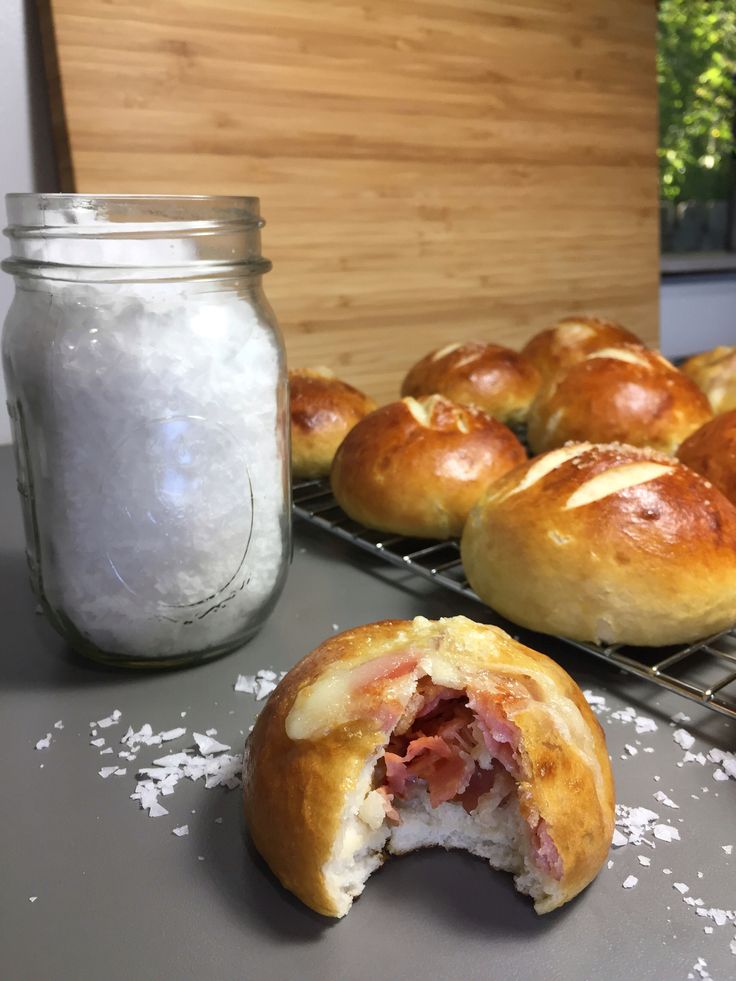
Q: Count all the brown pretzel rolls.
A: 9